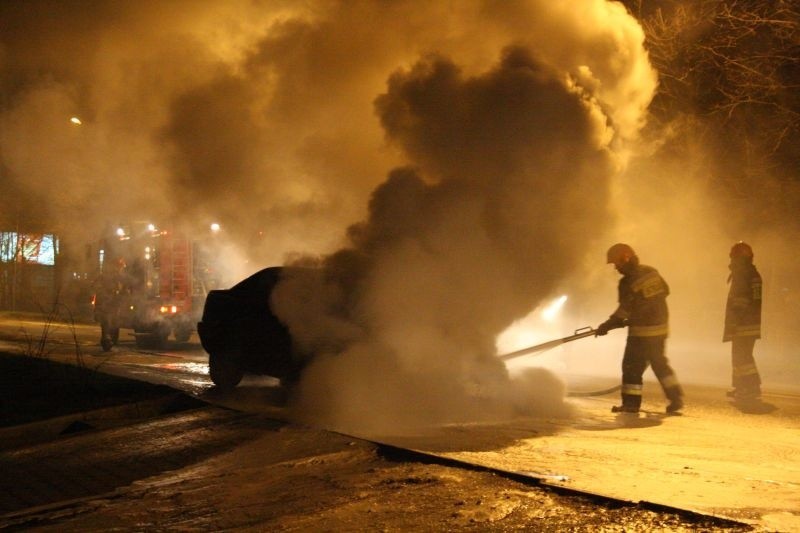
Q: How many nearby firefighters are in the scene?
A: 2